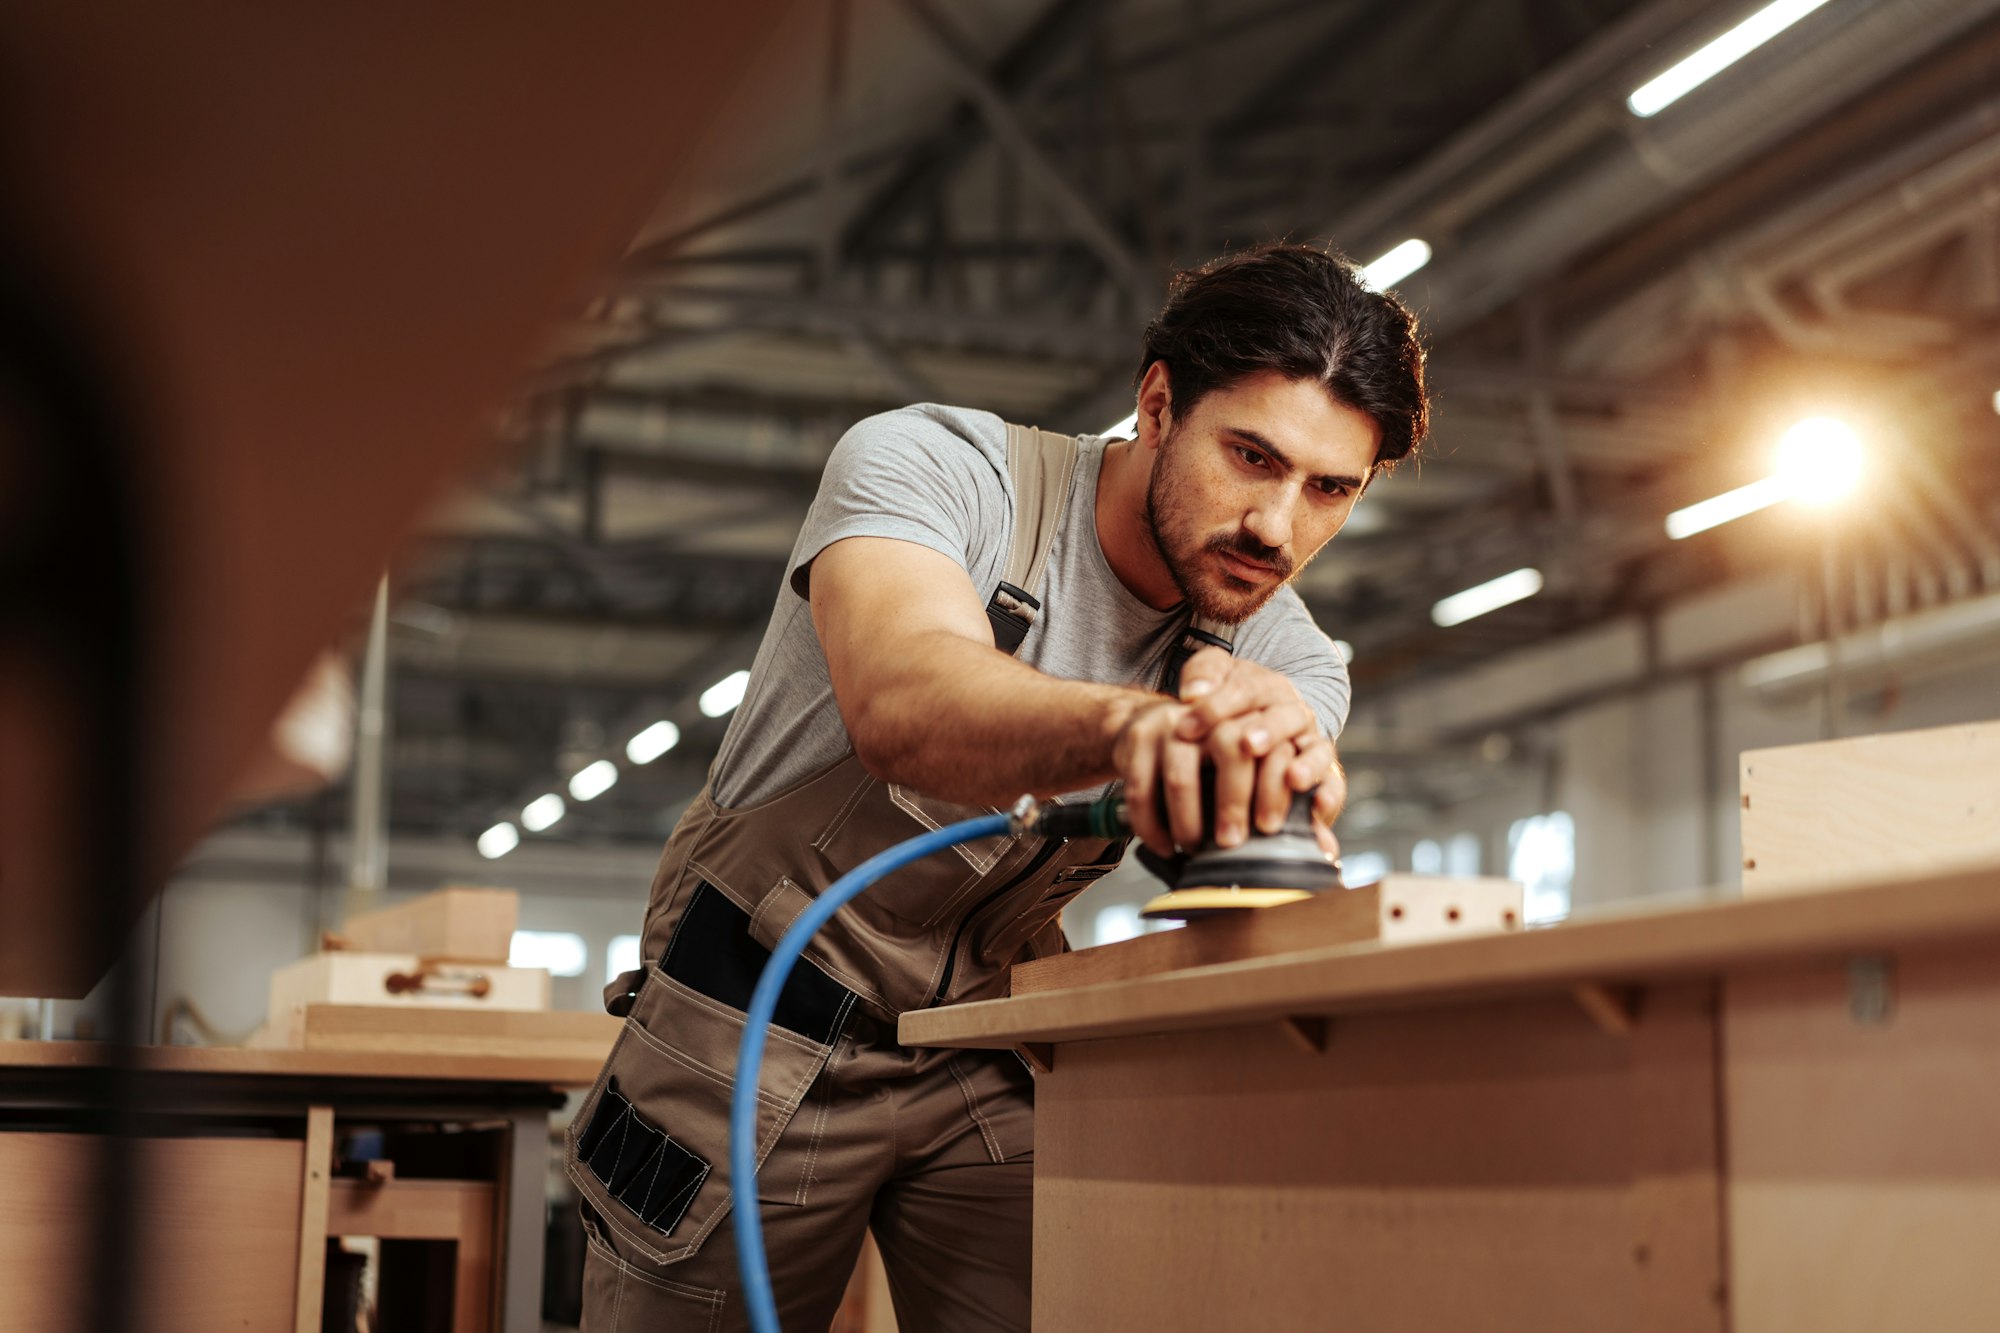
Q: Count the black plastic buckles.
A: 2